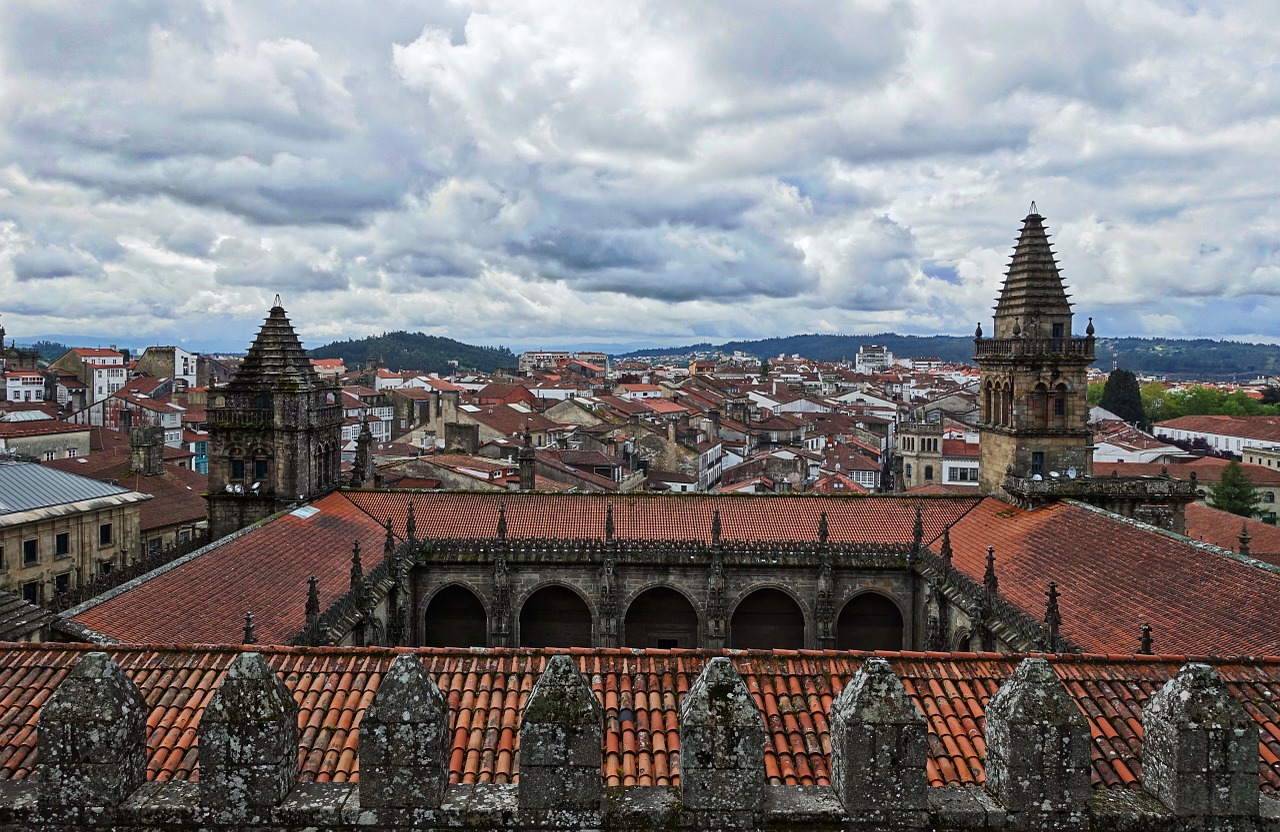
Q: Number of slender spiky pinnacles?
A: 14